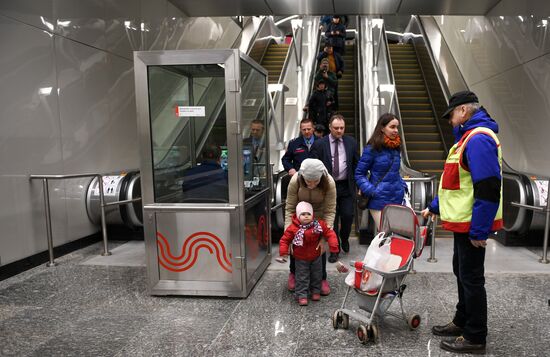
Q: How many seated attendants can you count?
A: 1